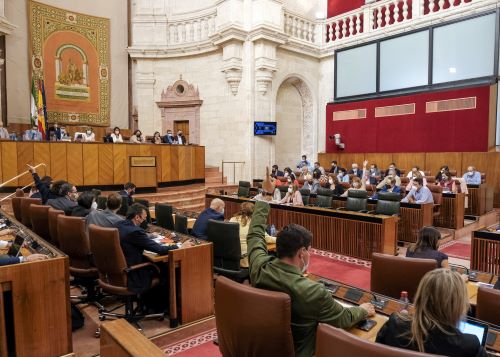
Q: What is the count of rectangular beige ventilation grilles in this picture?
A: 3